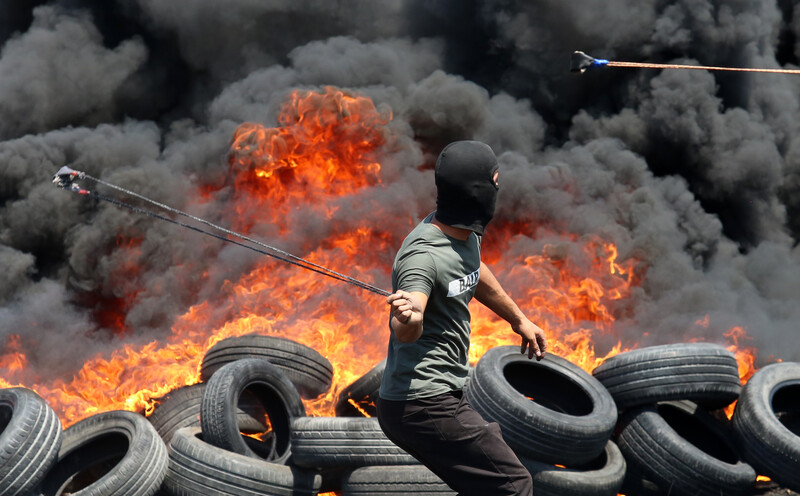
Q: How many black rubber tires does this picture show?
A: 14